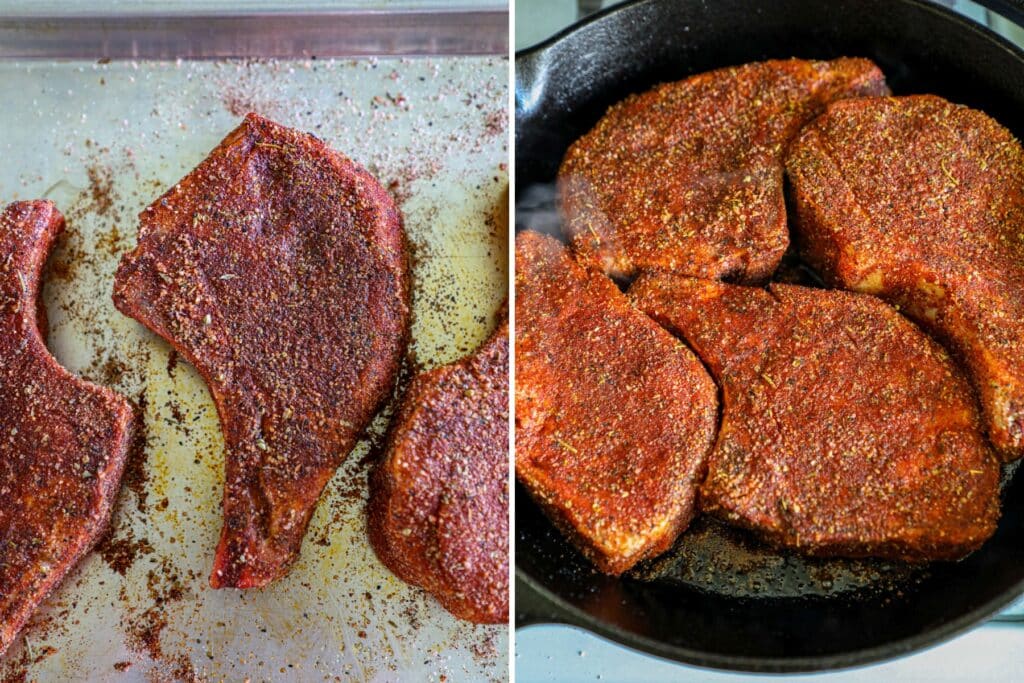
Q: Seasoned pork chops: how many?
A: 7